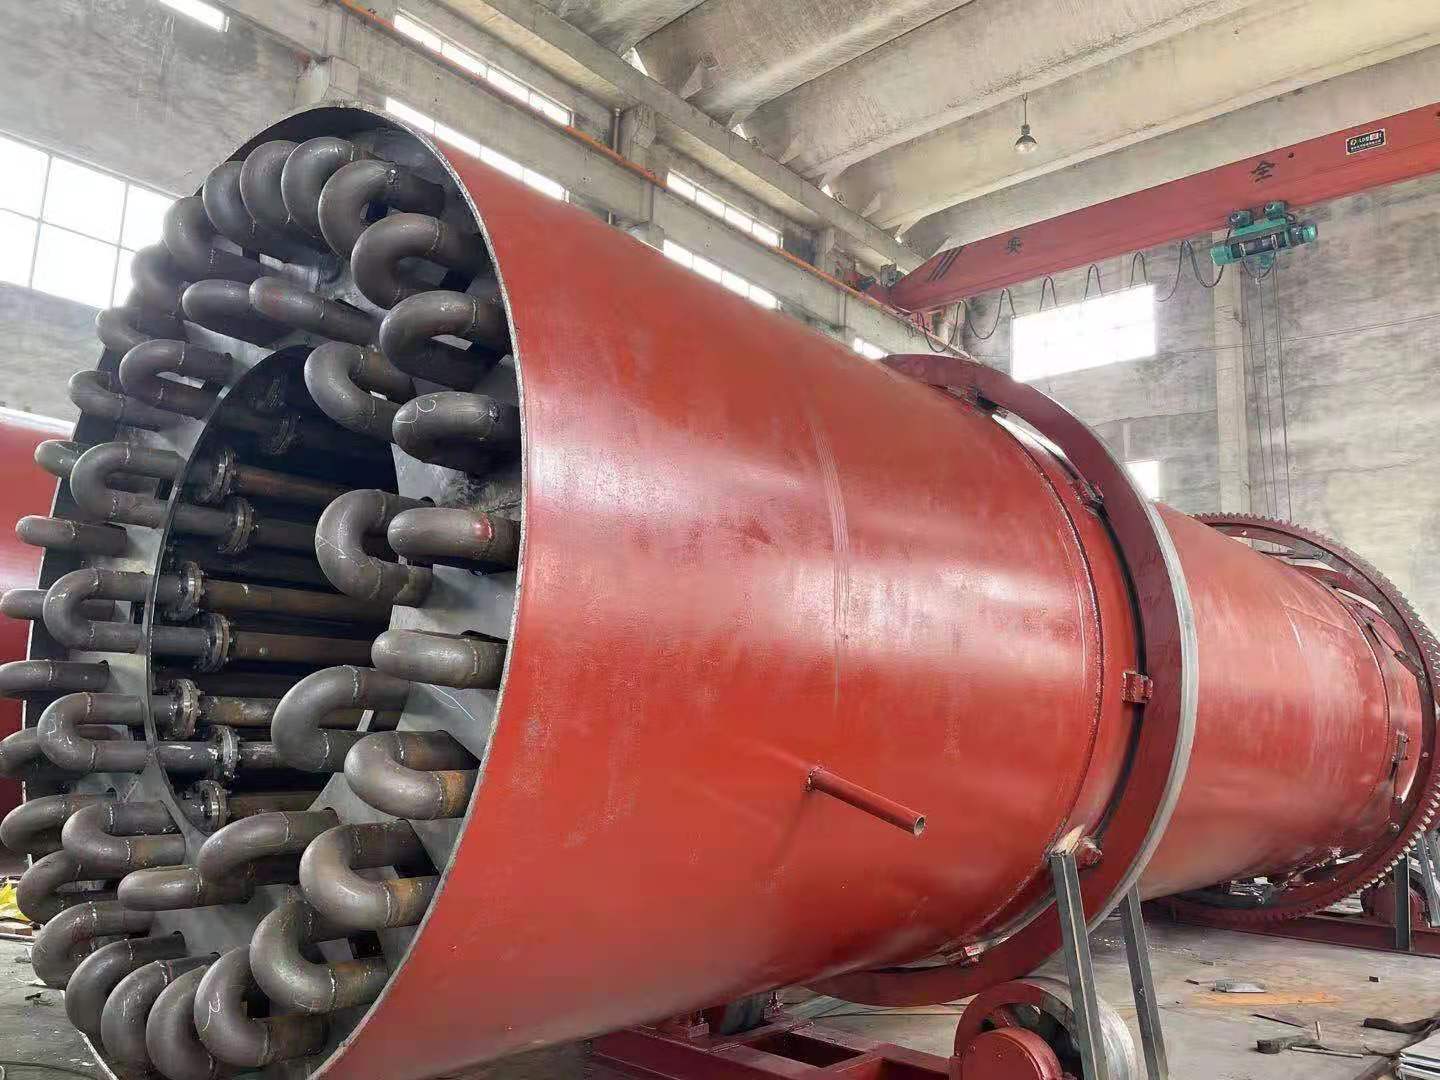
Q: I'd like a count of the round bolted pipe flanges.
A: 9